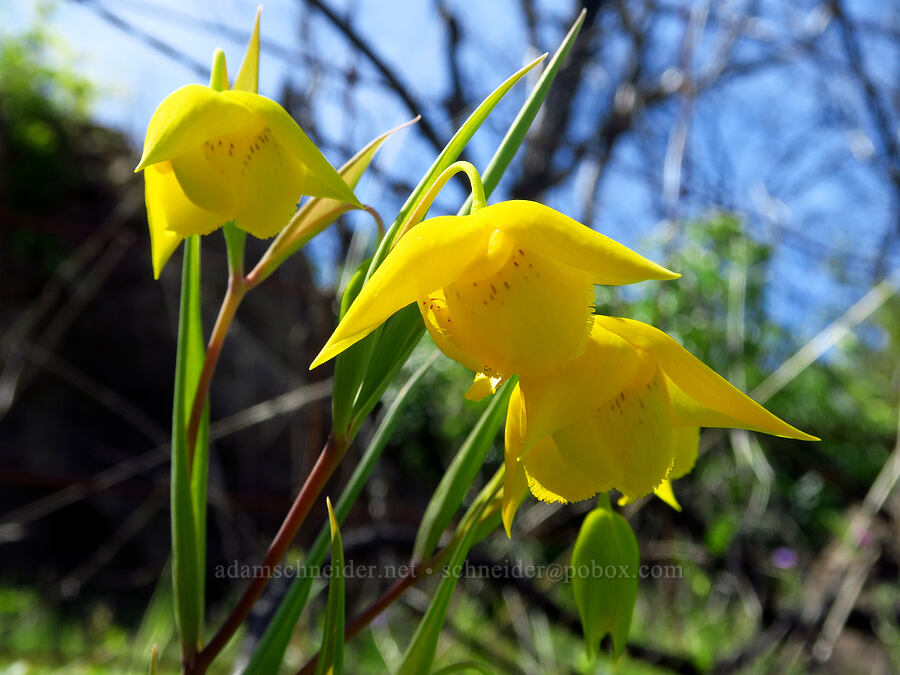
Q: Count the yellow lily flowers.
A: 3